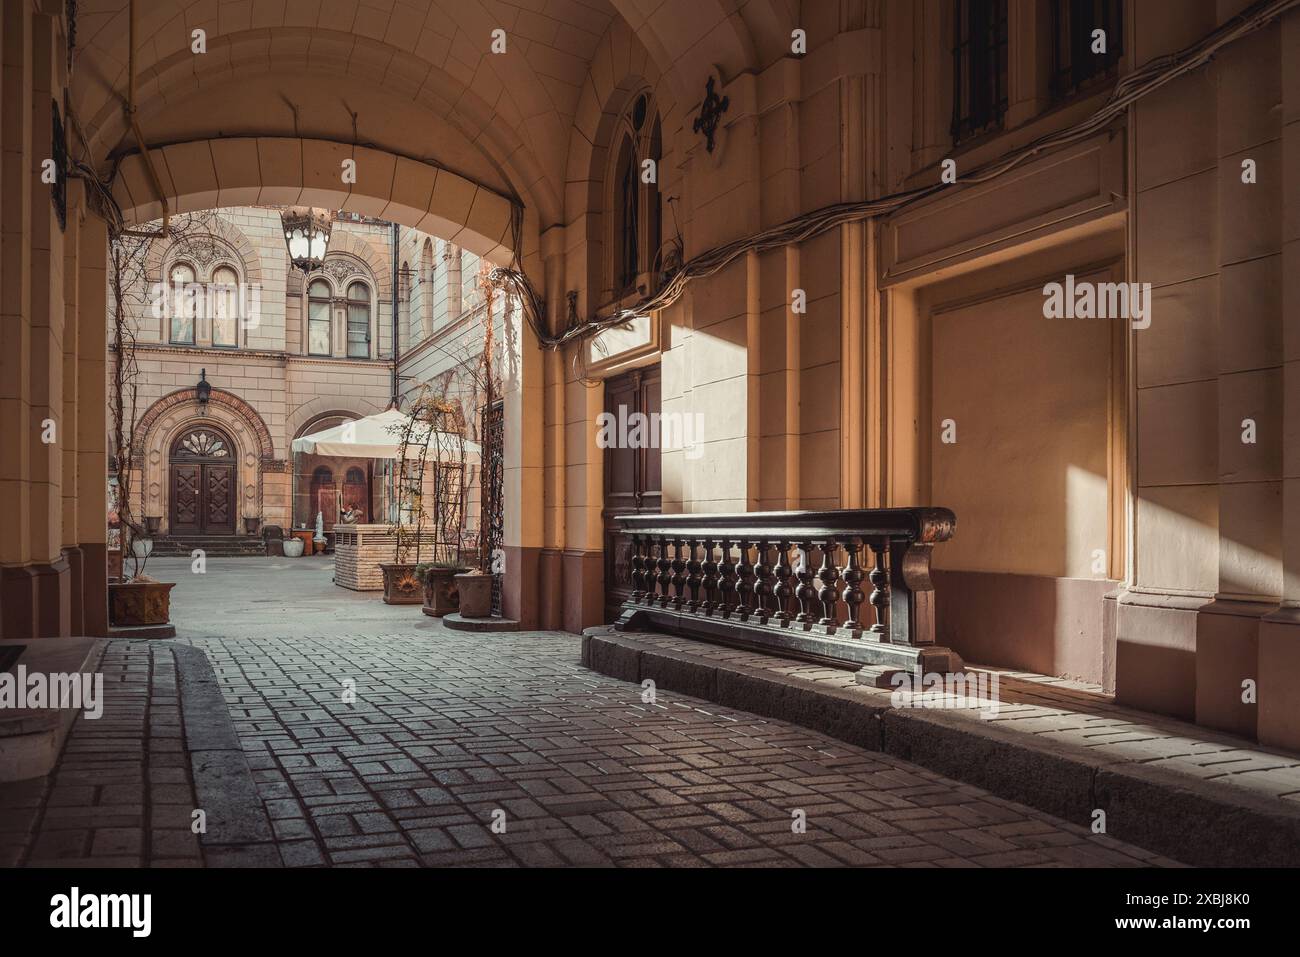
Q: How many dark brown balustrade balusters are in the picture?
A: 14